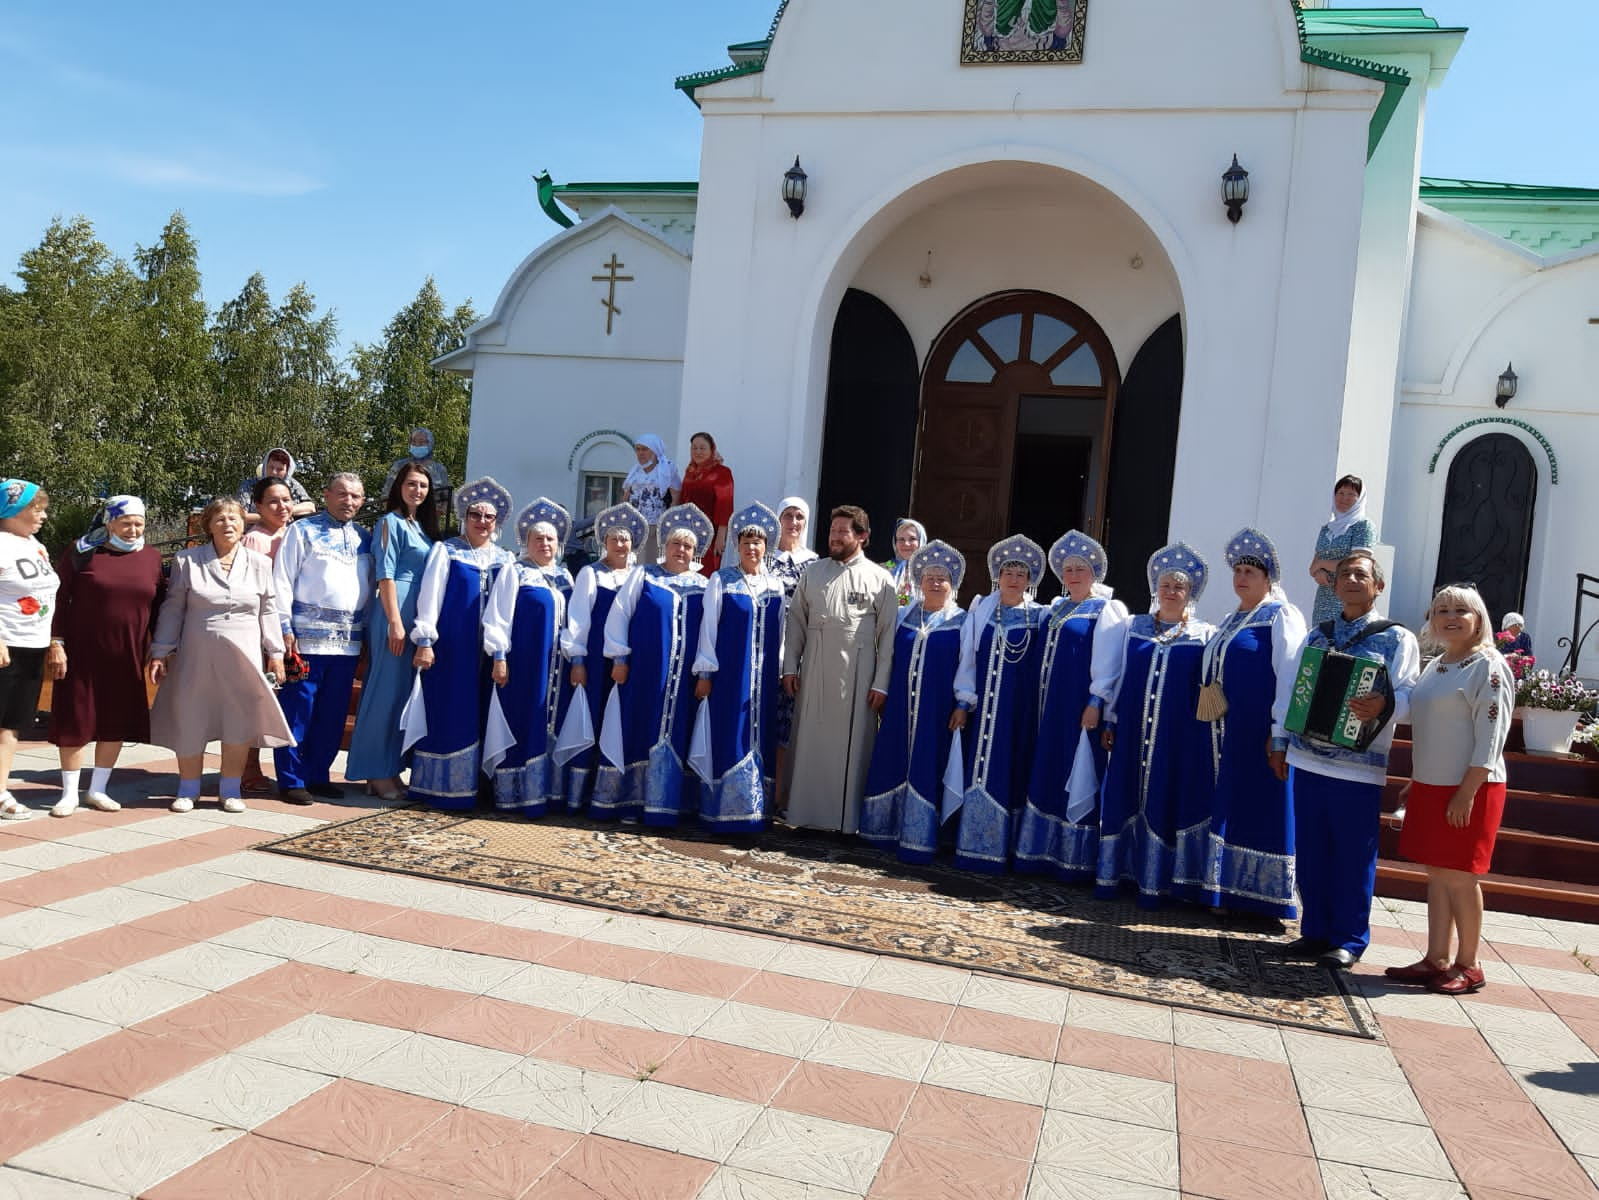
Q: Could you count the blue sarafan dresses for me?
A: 10